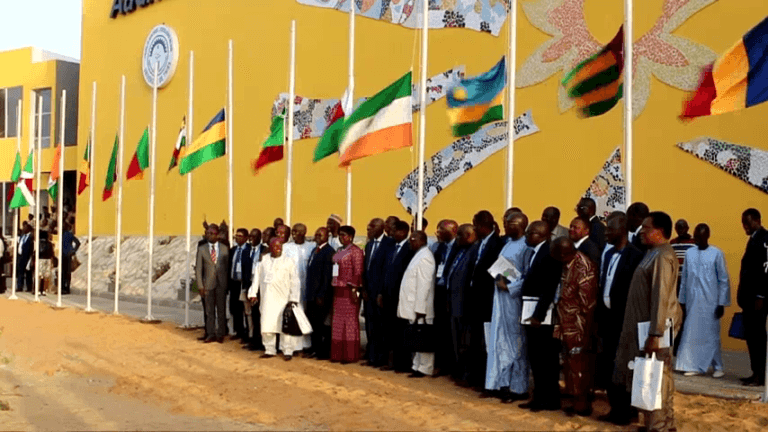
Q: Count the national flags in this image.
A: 14